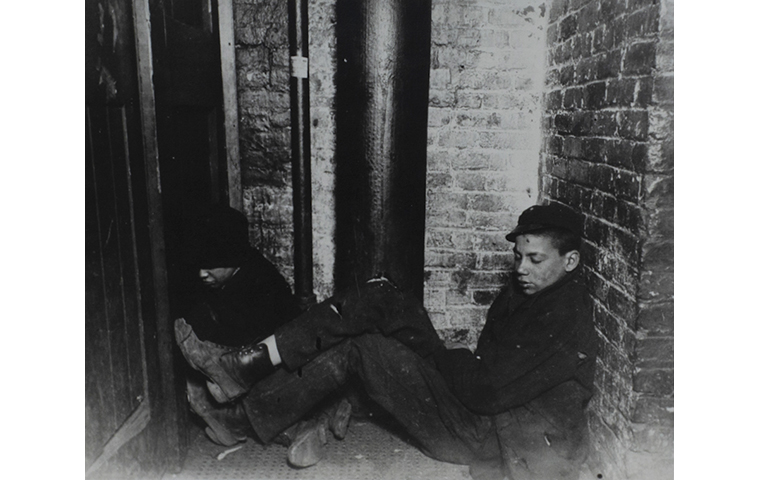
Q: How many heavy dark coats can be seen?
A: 2